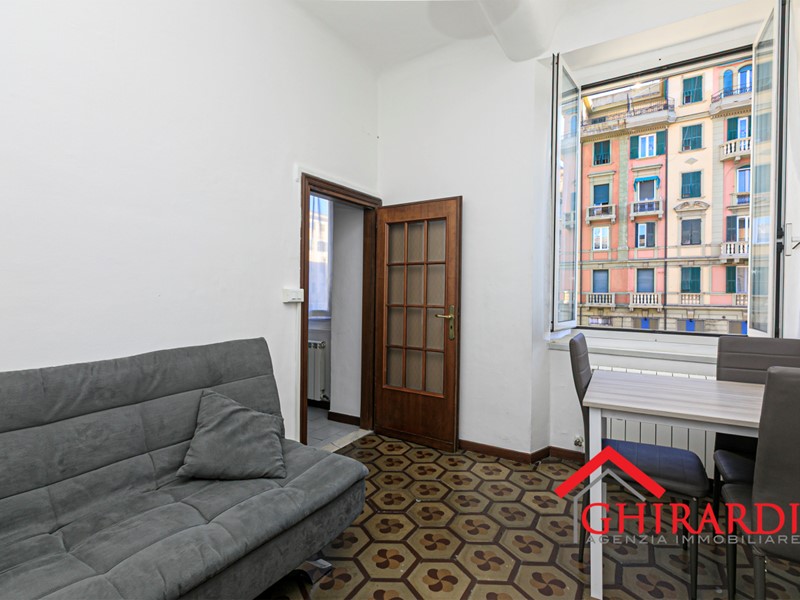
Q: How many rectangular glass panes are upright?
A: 12